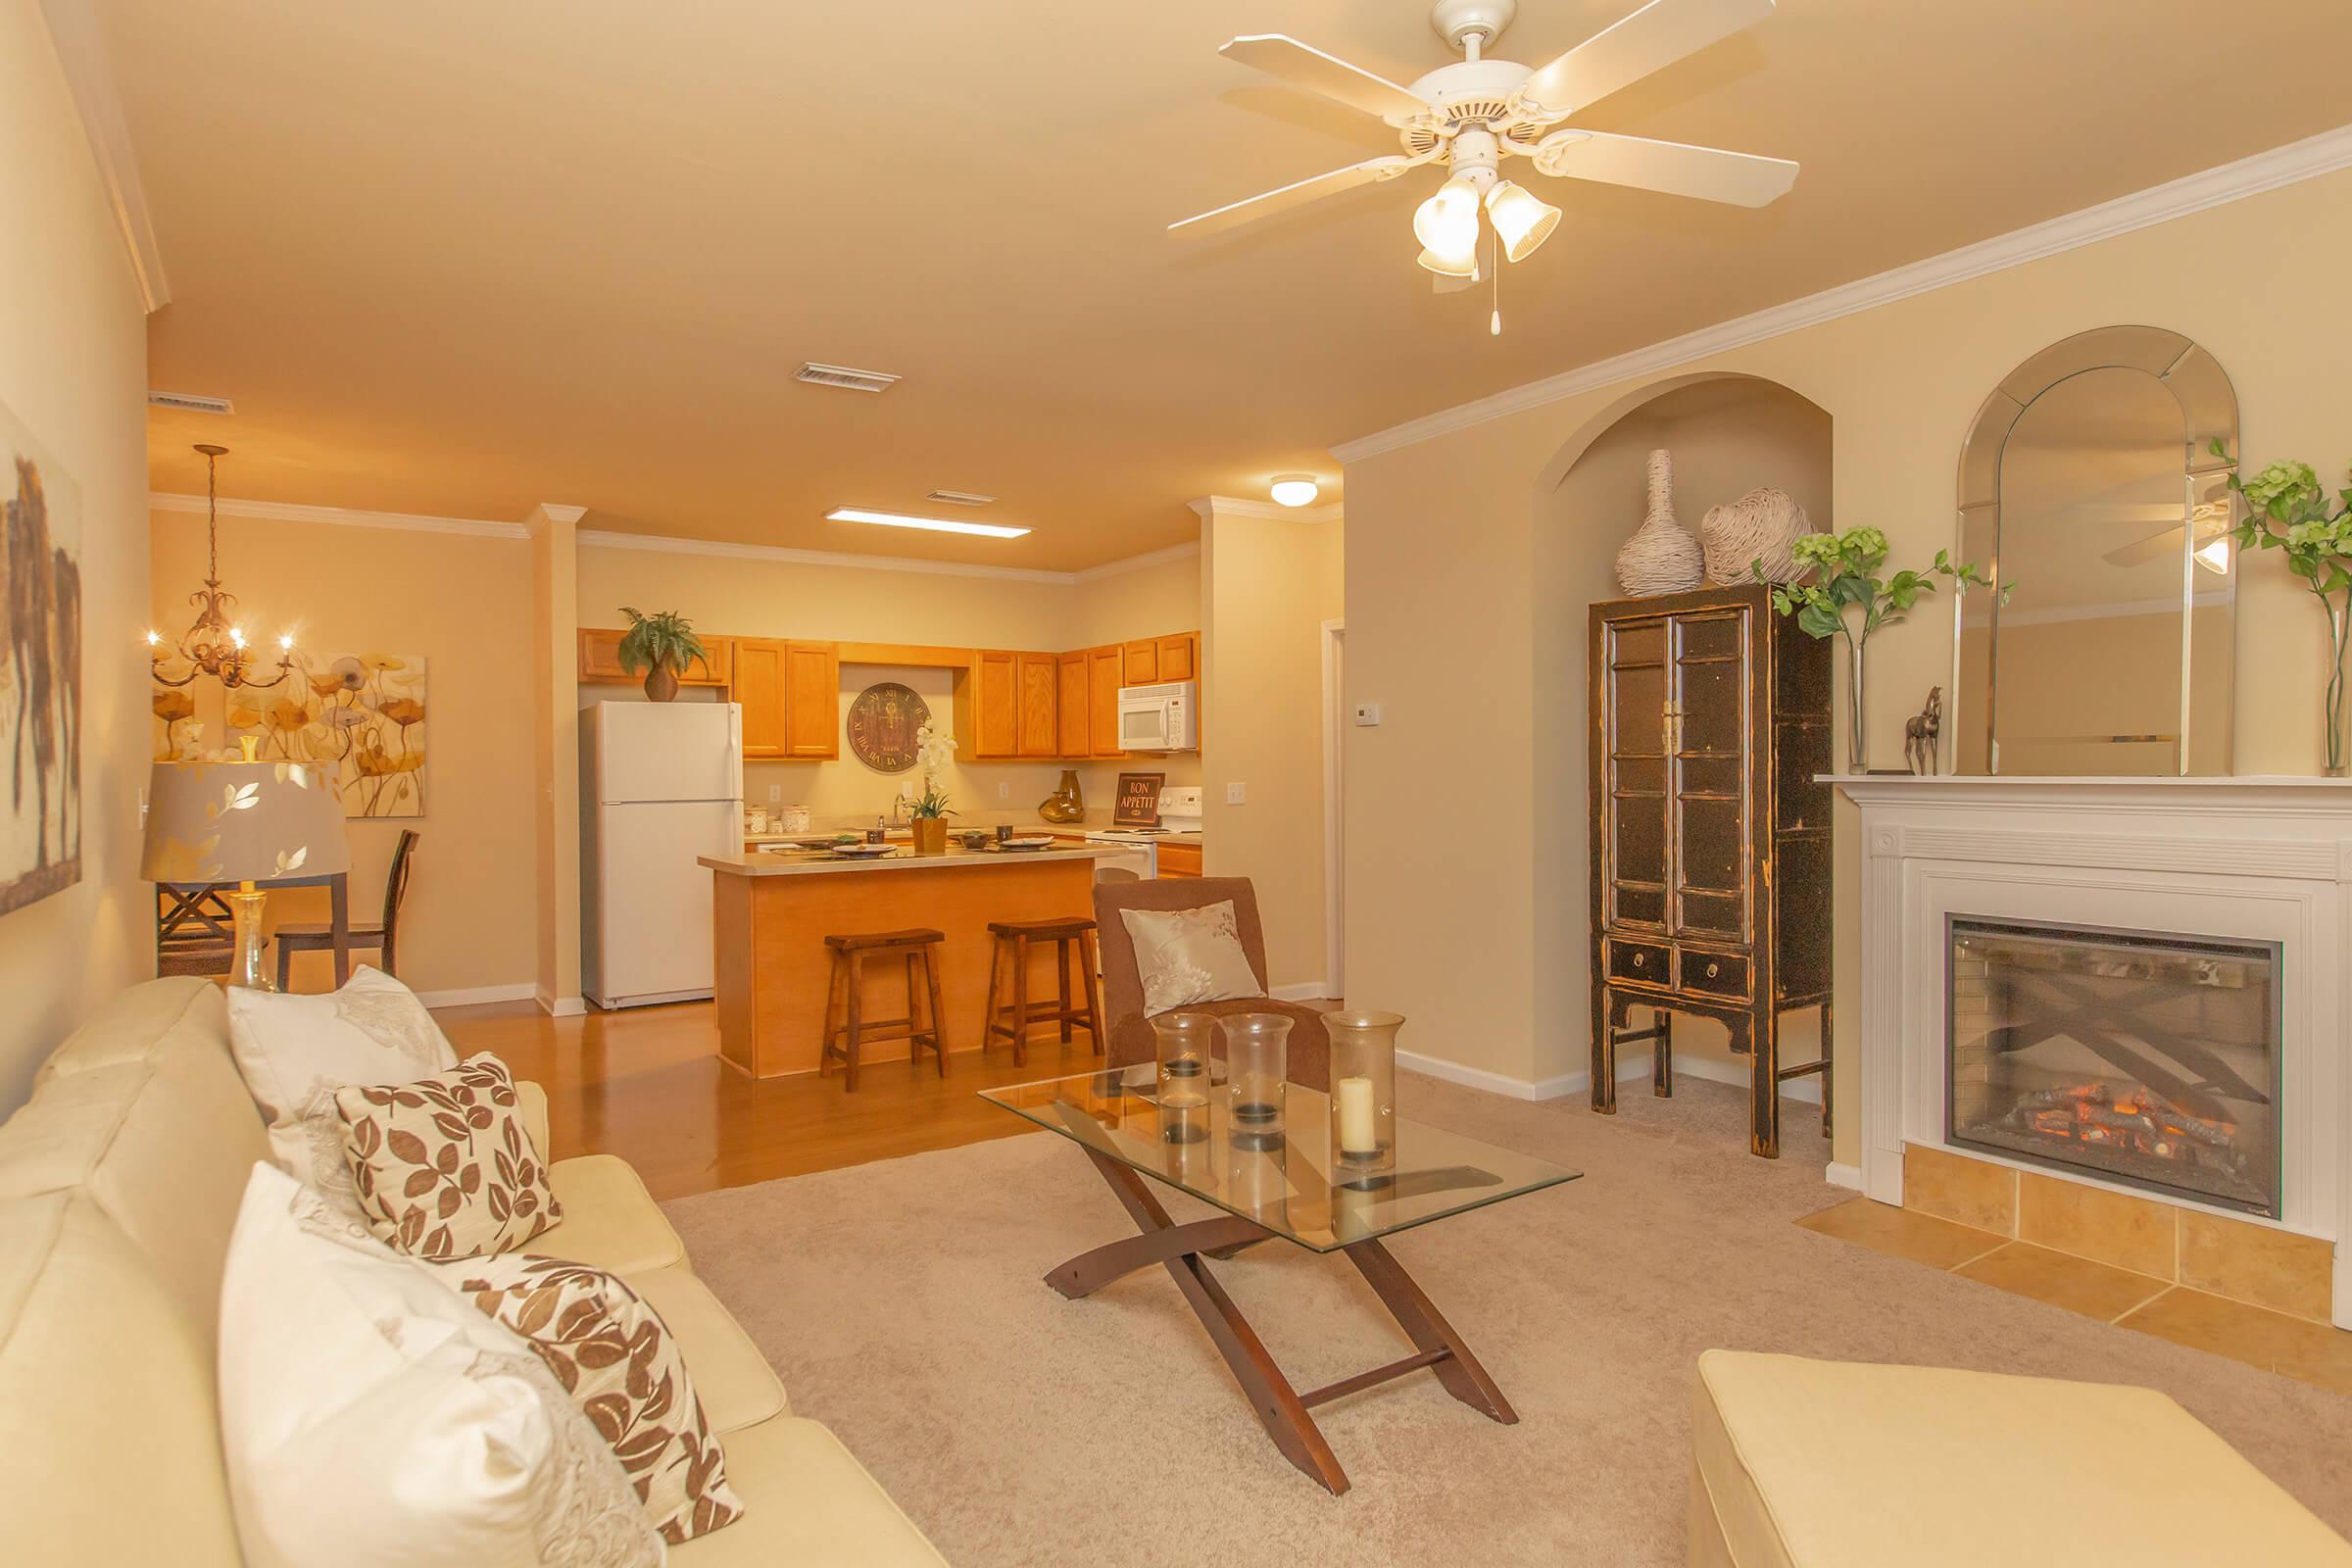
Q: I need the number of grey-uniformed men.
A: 0